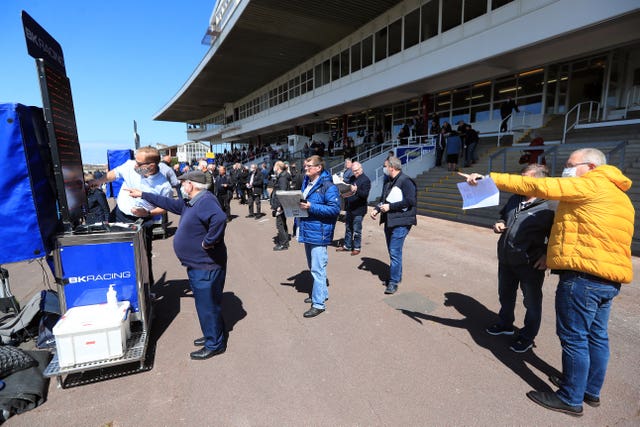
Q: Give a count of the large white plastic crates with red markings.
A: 1